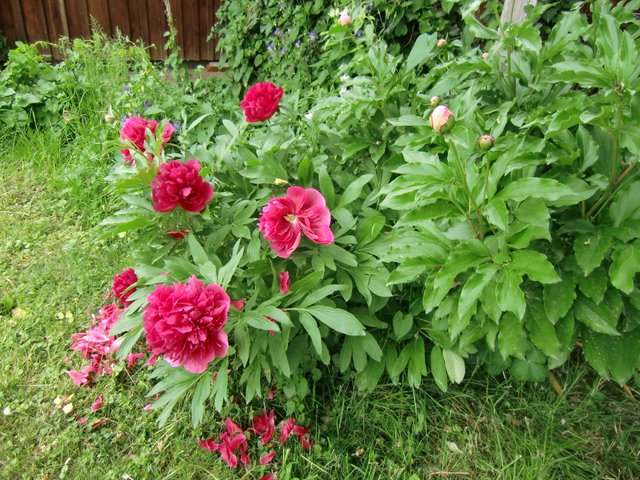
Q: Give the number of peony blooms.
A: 6